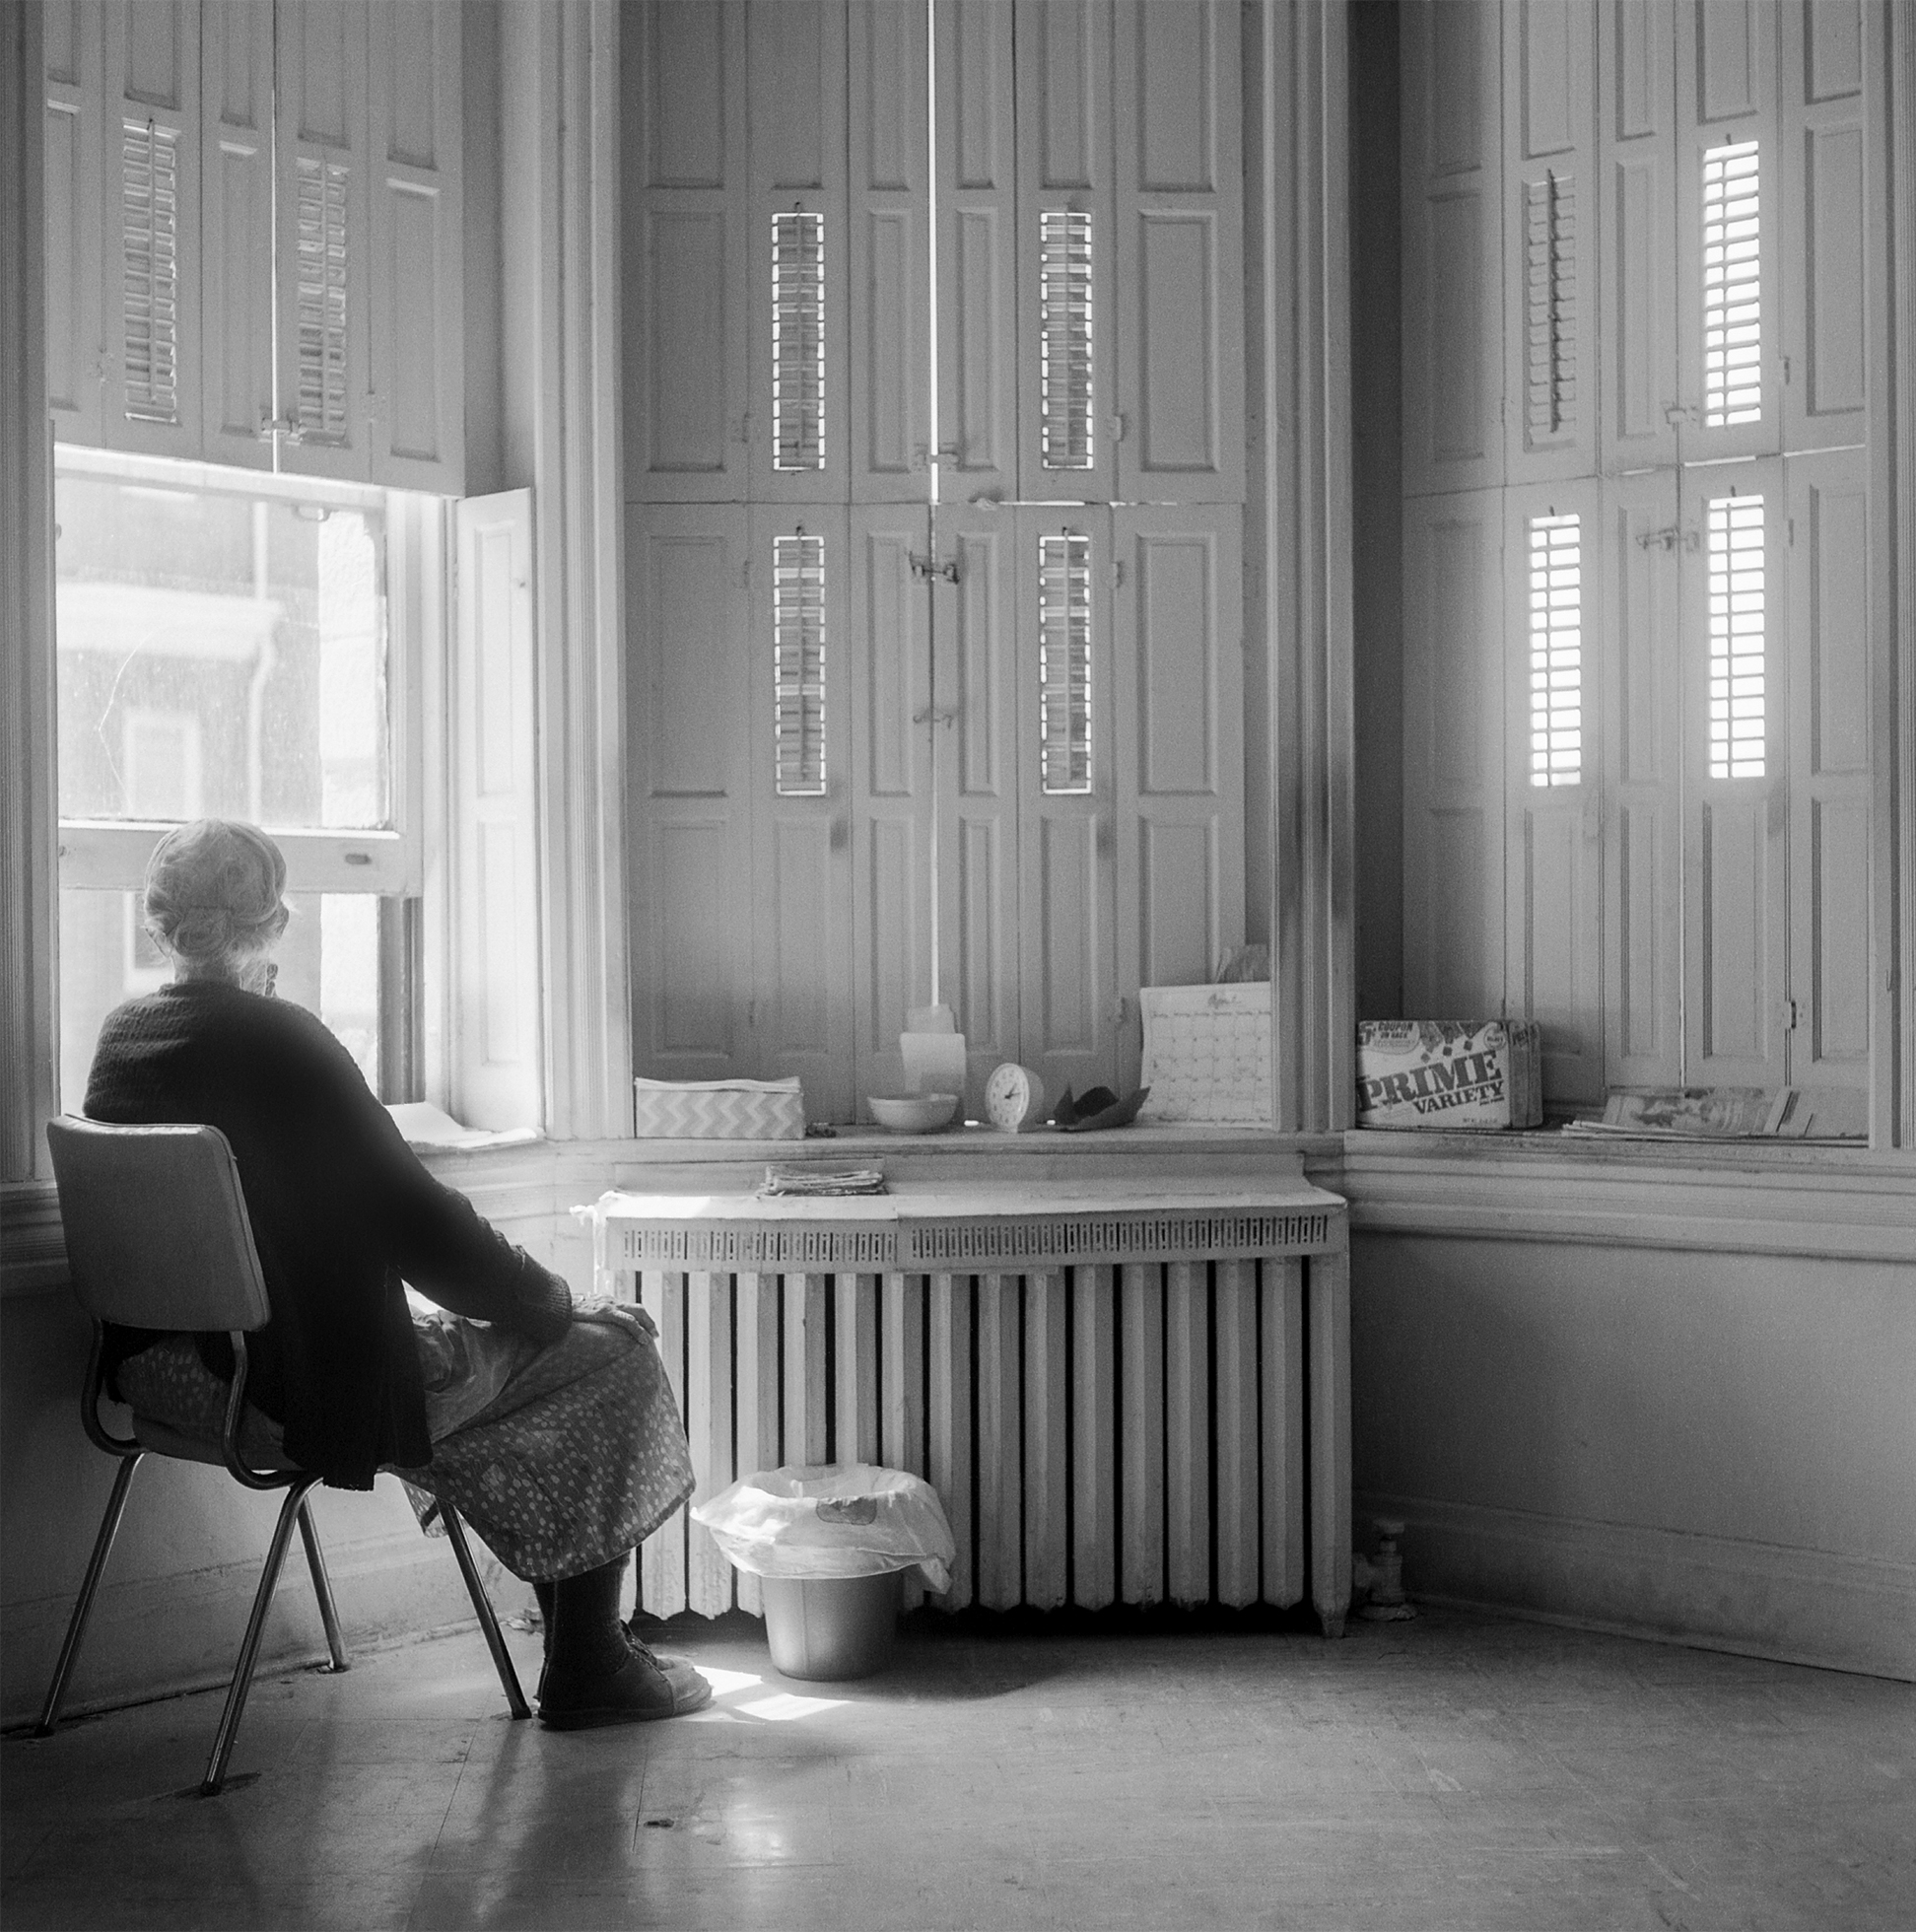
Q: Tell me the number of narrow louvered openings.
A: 10